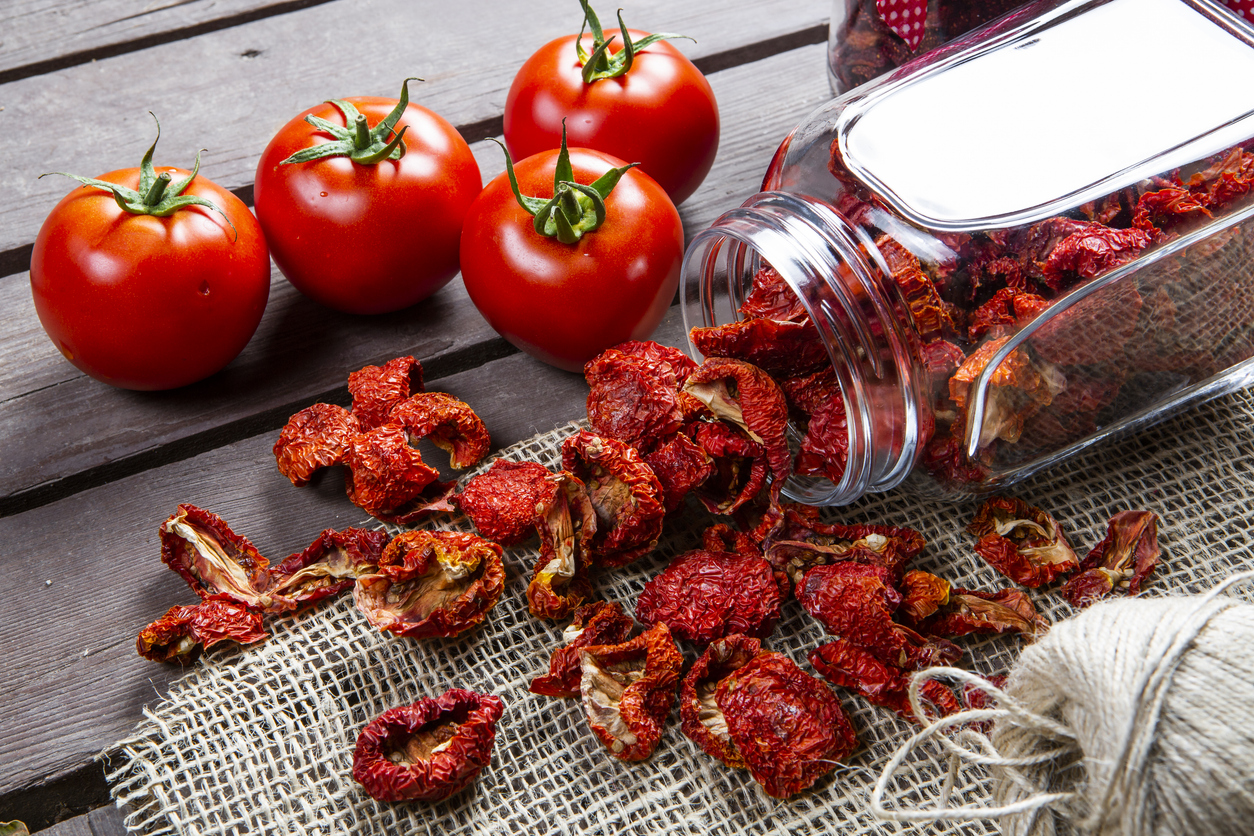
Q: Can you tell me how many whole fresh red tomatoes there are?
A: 4